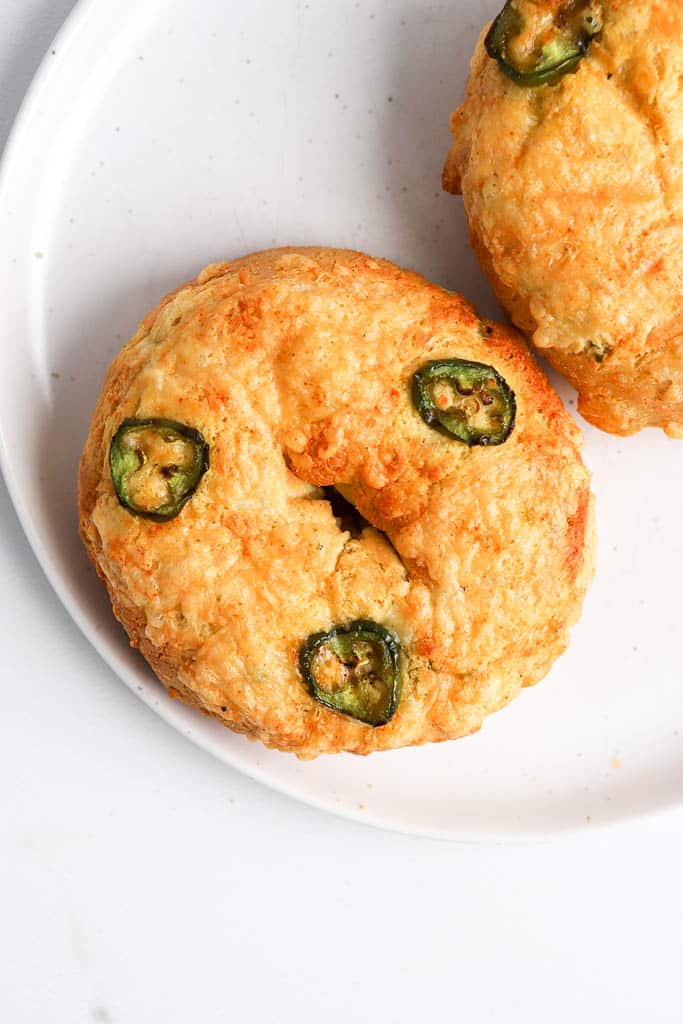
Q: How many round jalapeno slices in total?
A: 4